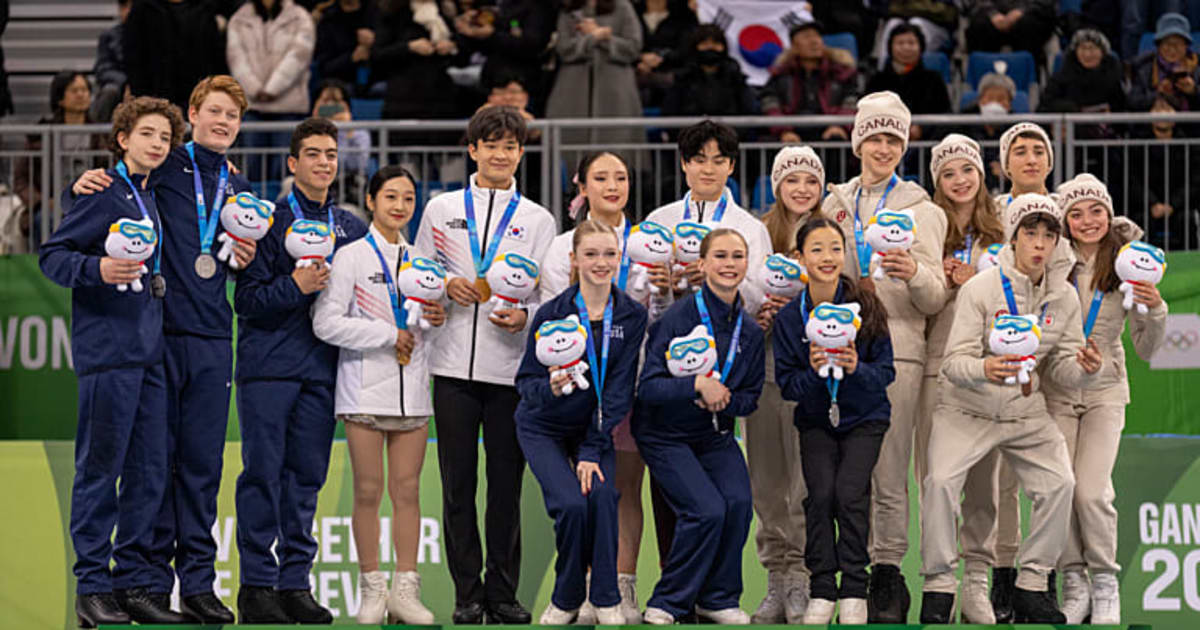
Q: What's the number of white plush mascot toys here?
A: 15